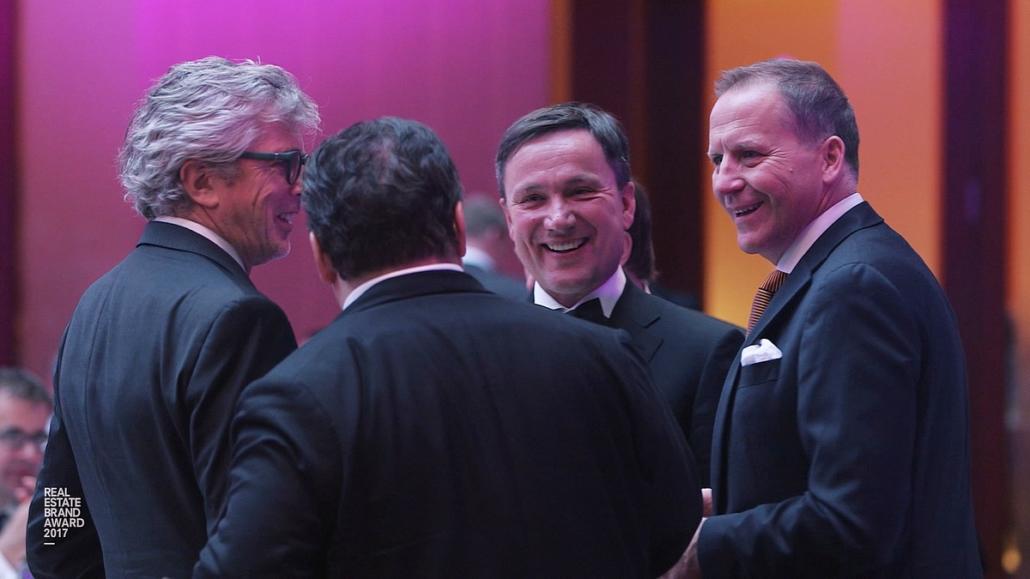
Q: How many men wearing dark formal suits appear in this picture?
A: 4